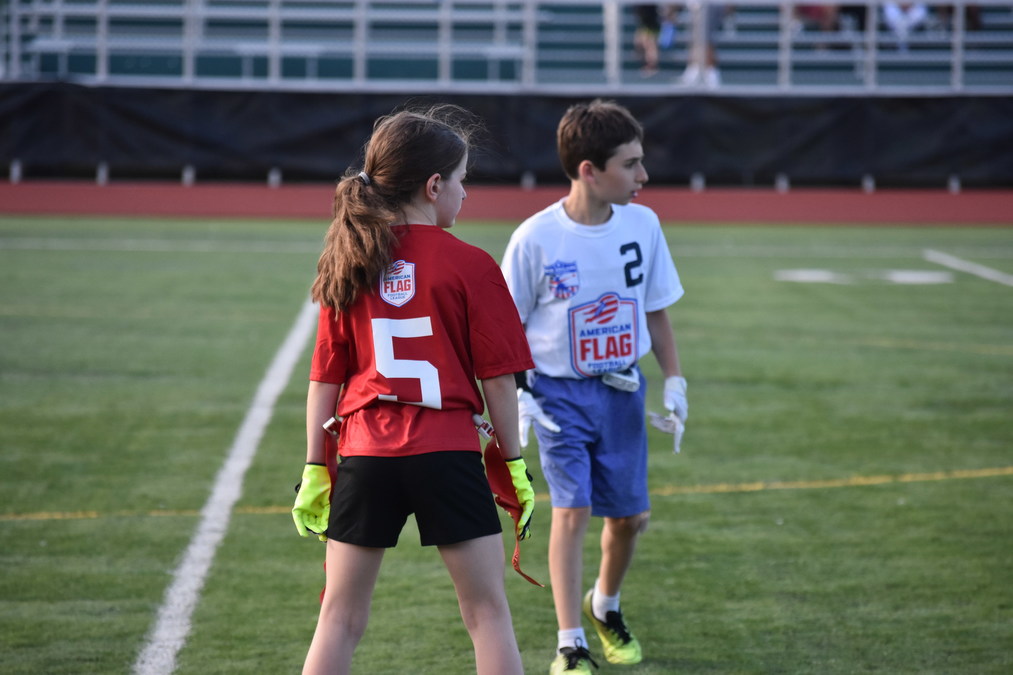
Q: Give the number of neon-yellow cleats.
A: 2